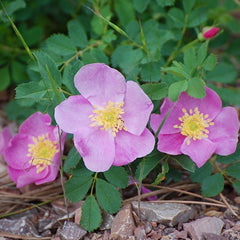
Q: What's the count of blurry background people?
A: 0